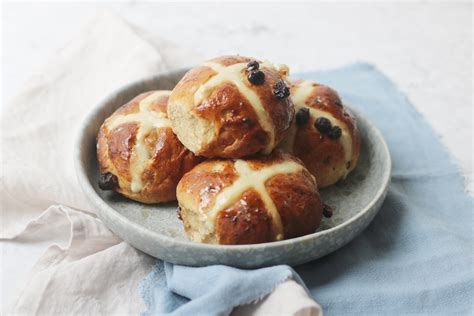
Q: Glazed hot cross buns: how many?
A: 4